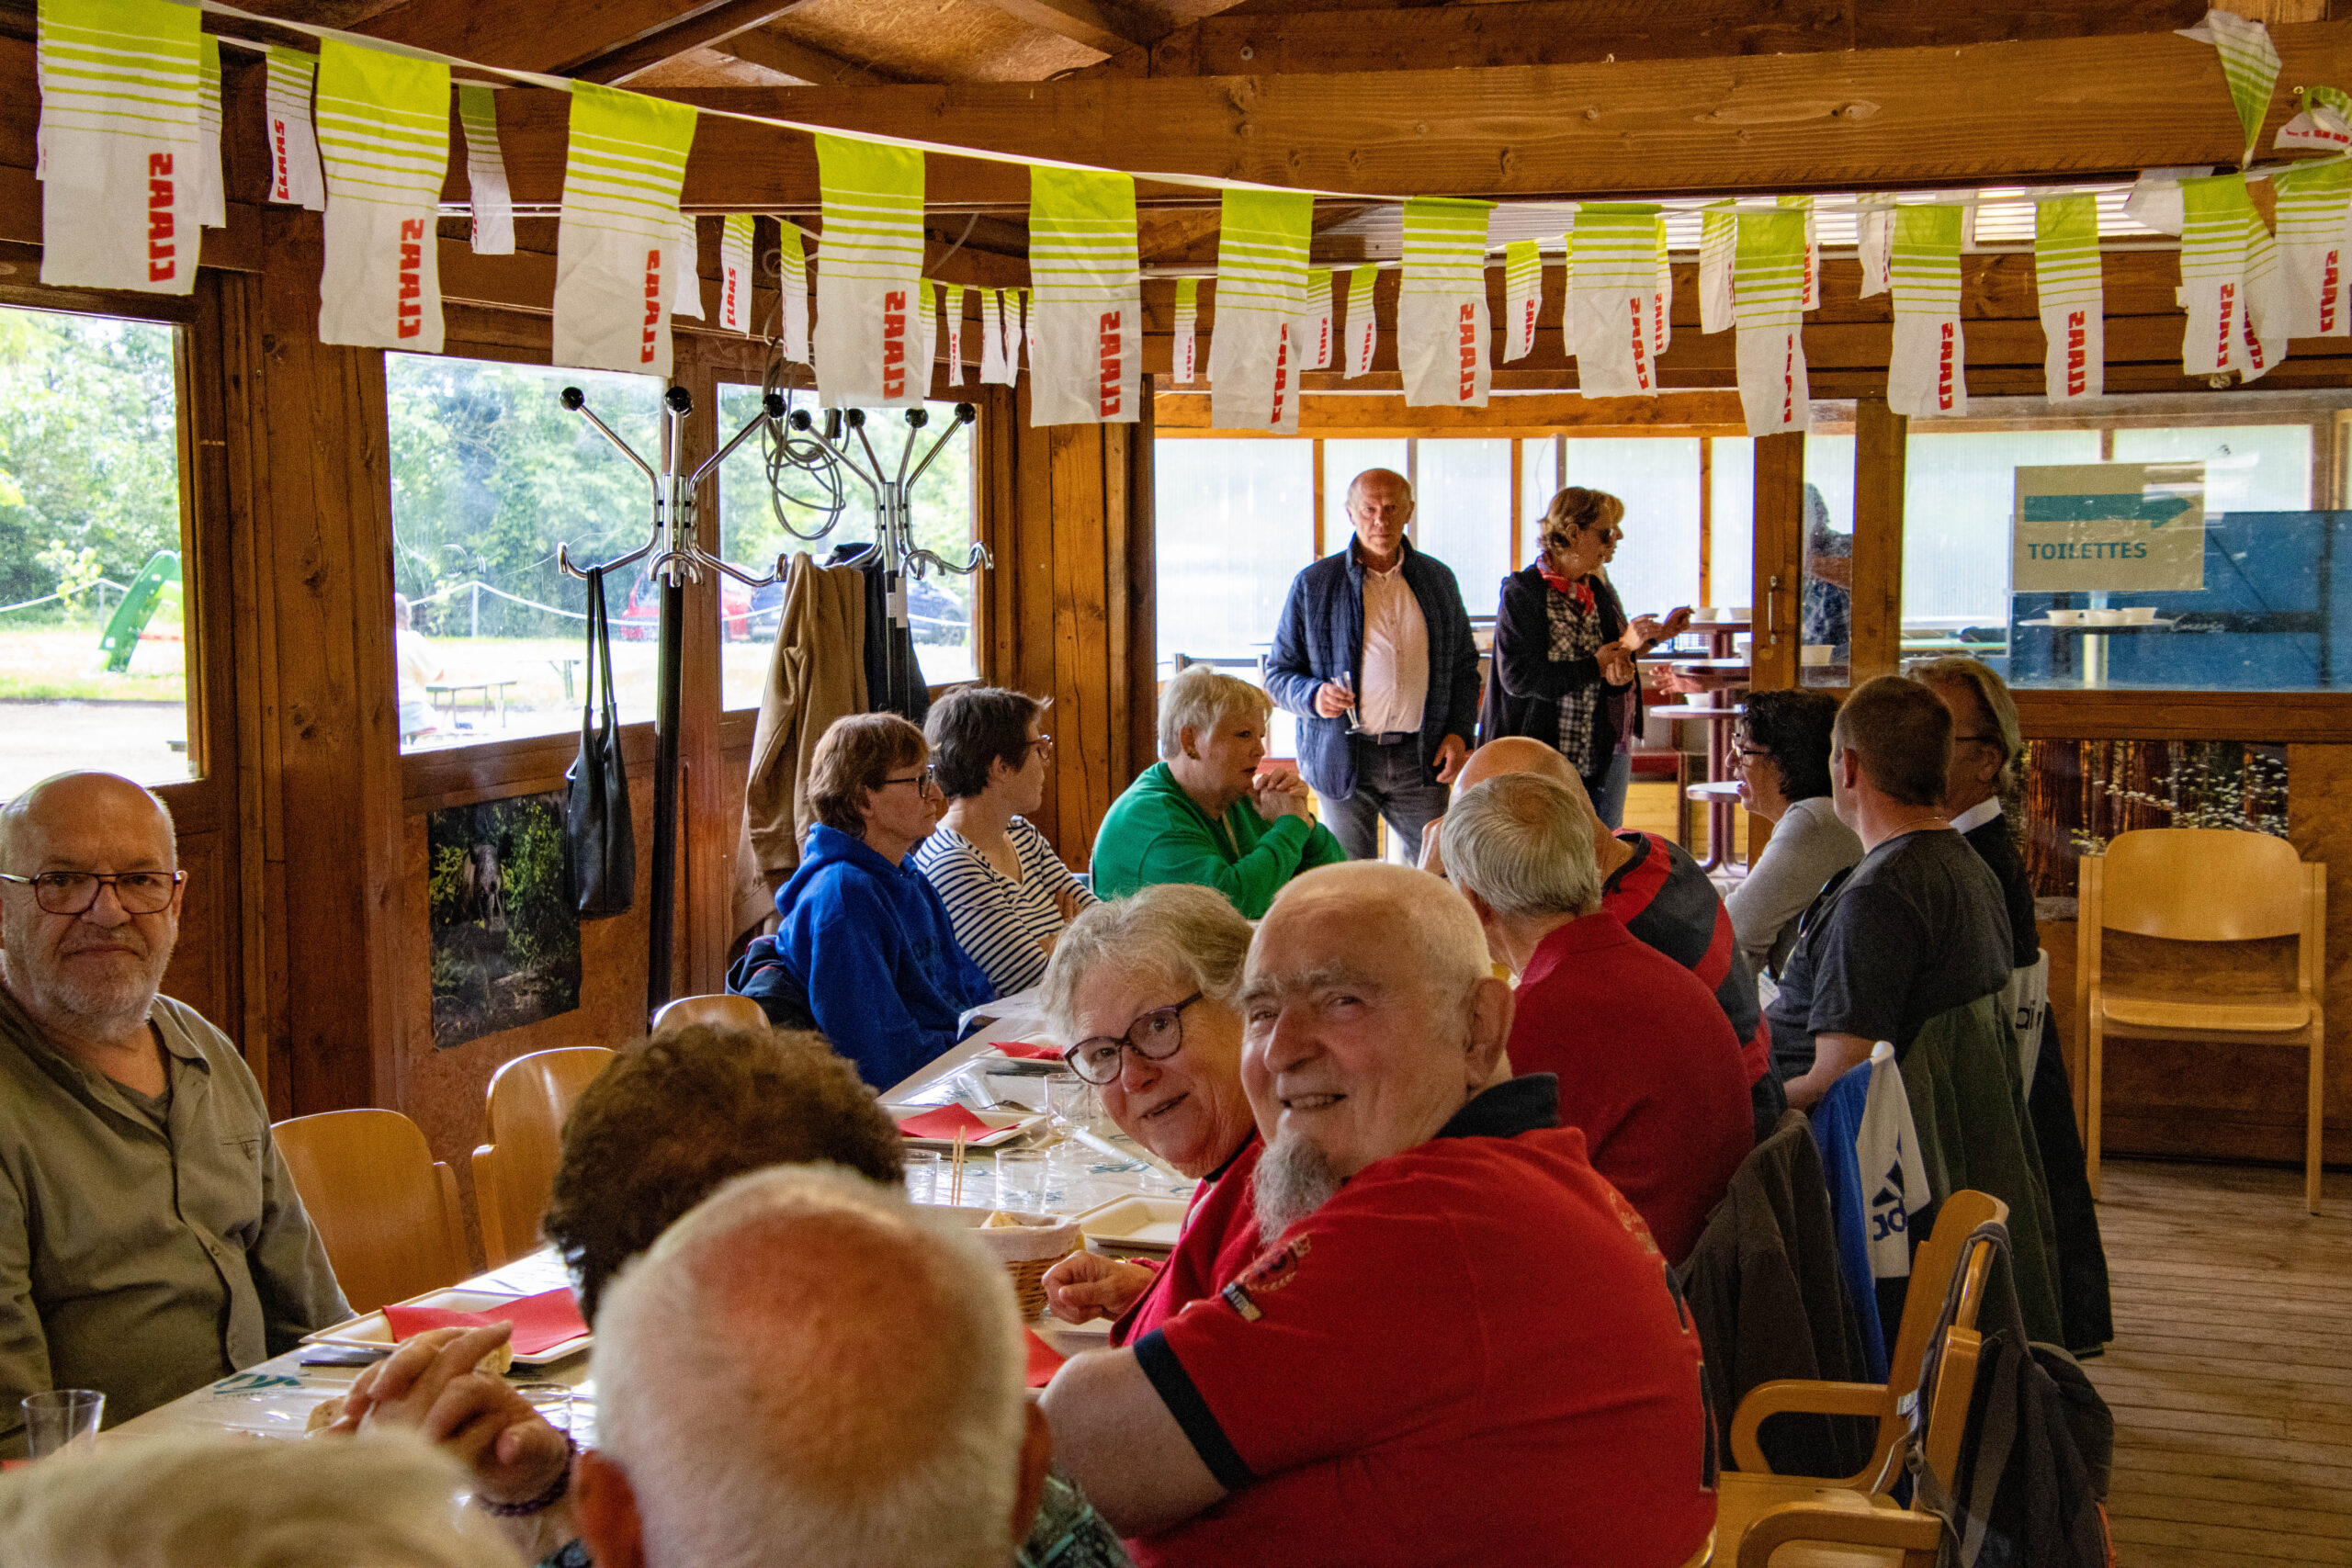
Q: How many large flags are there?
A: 13